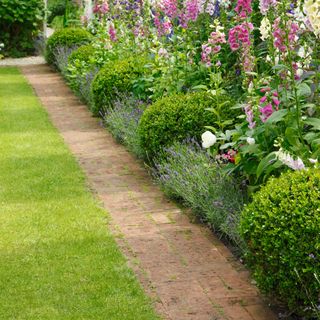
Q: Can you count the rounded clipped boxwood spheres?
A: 5